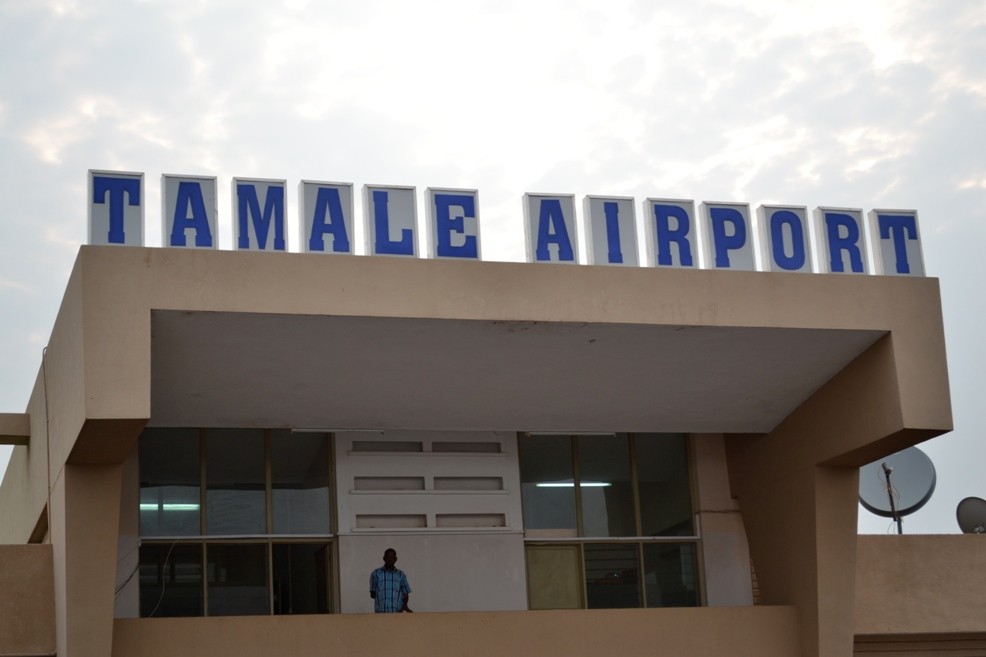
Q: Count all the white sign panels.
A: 13